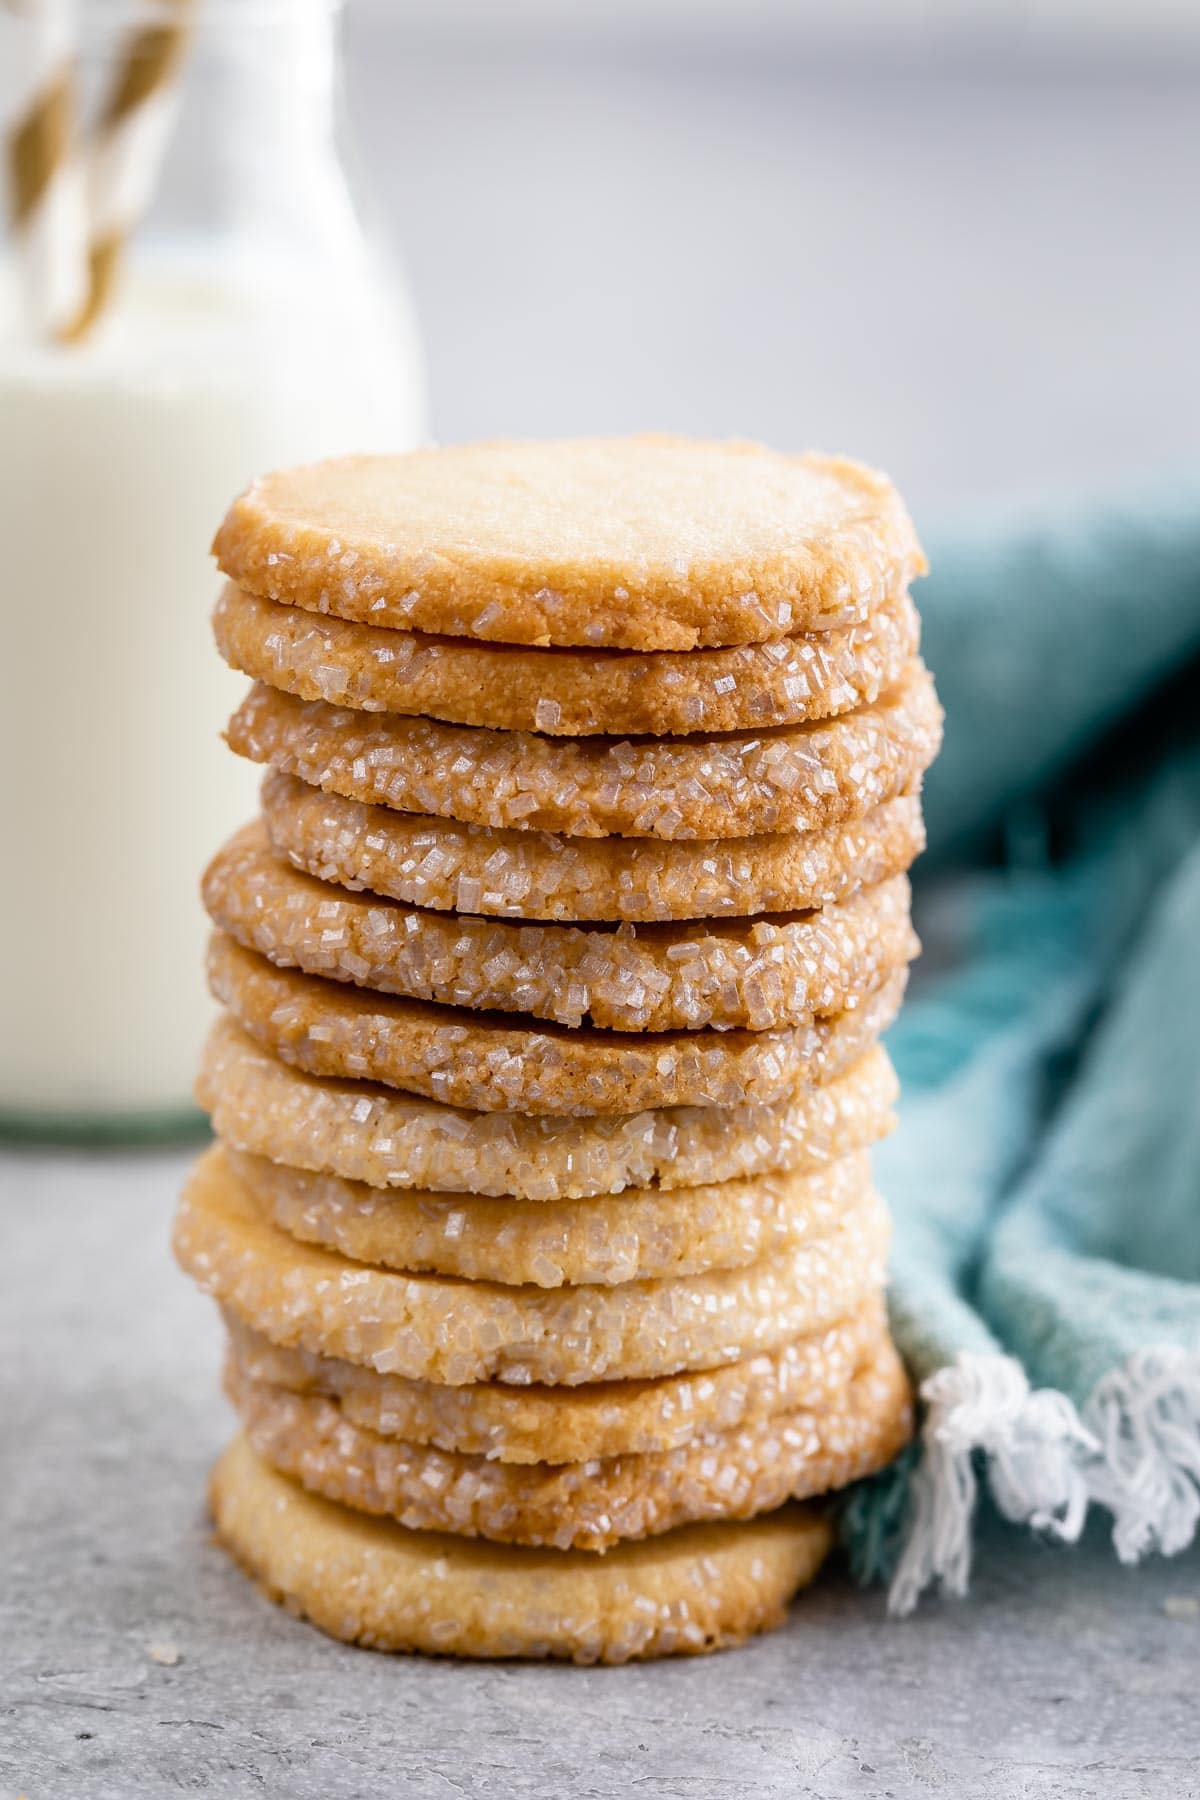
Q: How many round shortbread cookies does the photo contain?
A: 12